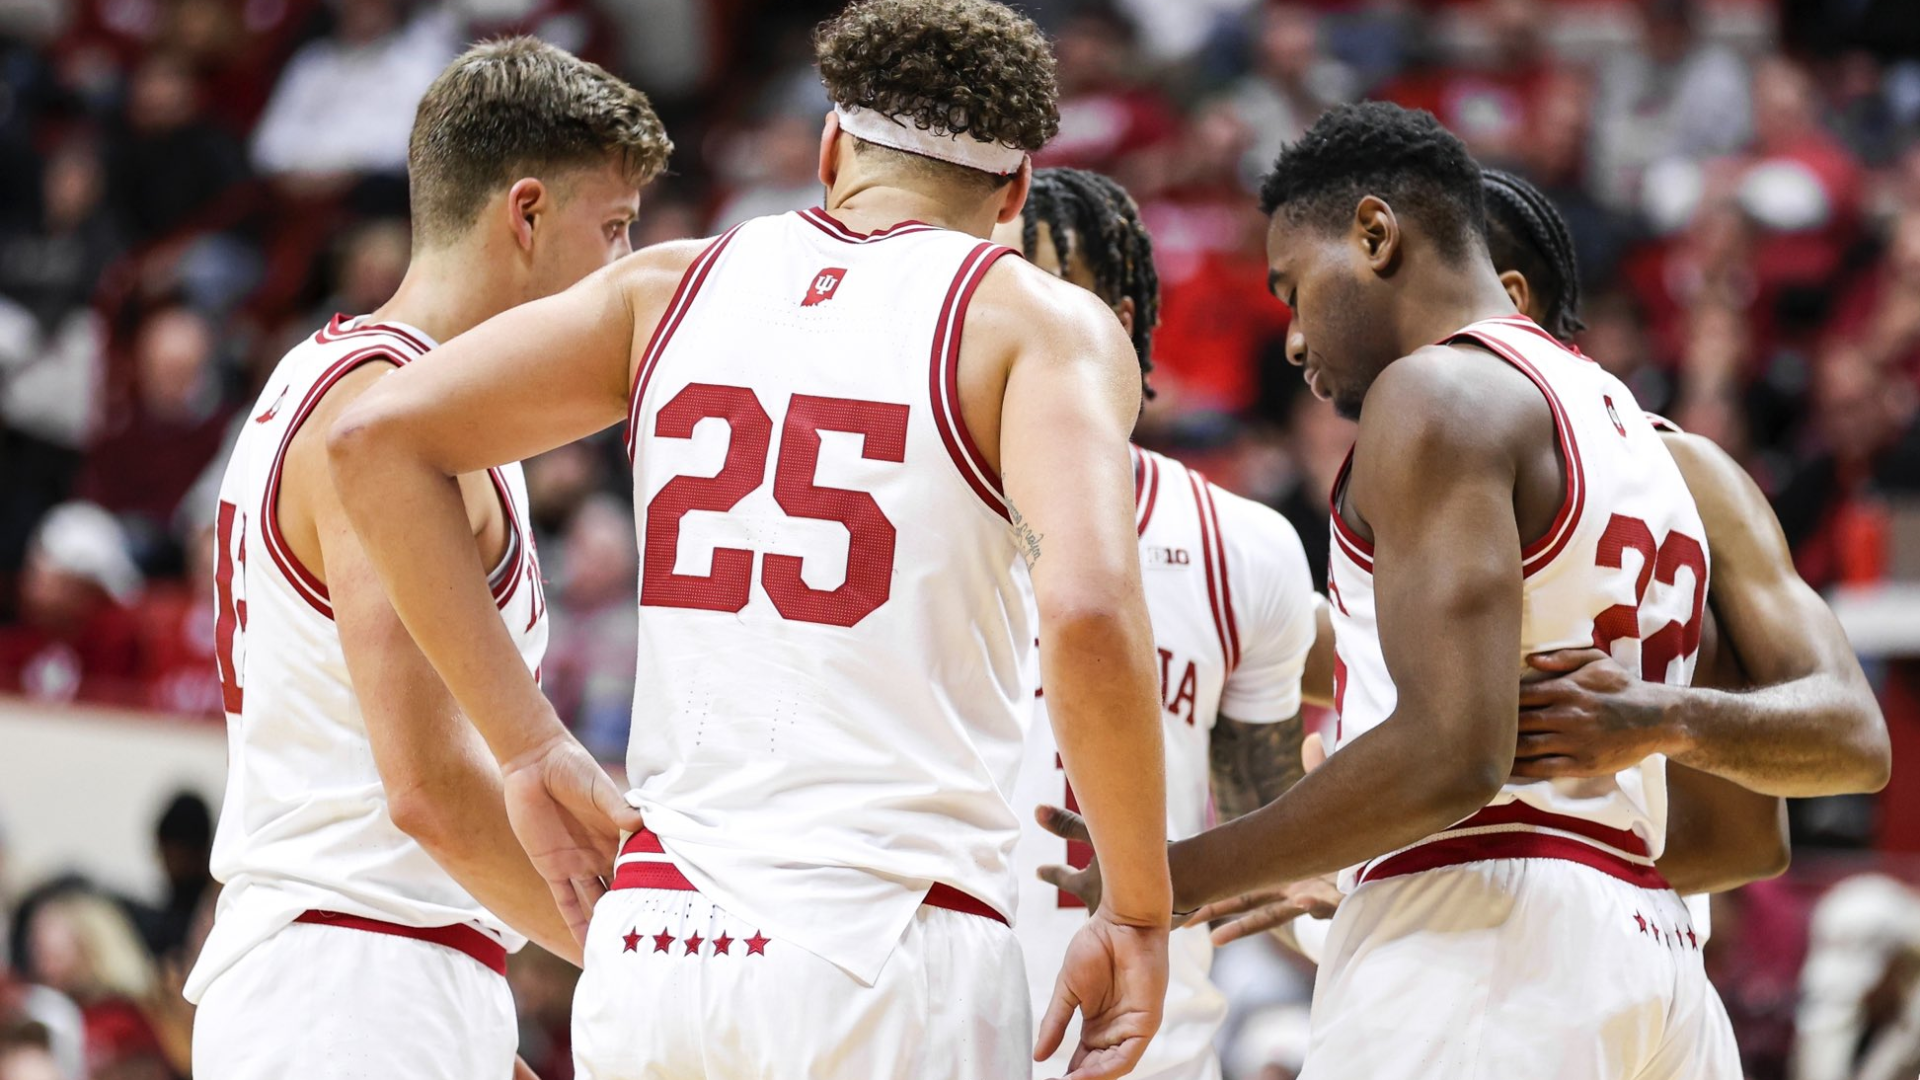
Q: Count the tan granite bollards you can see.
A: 0